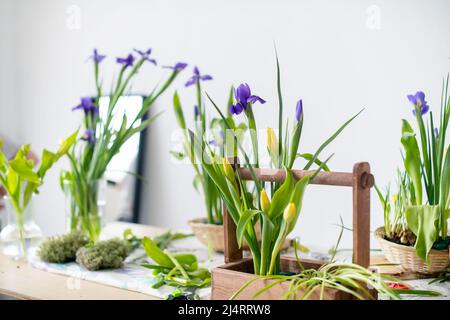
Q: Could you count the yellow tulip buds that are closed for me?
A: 4